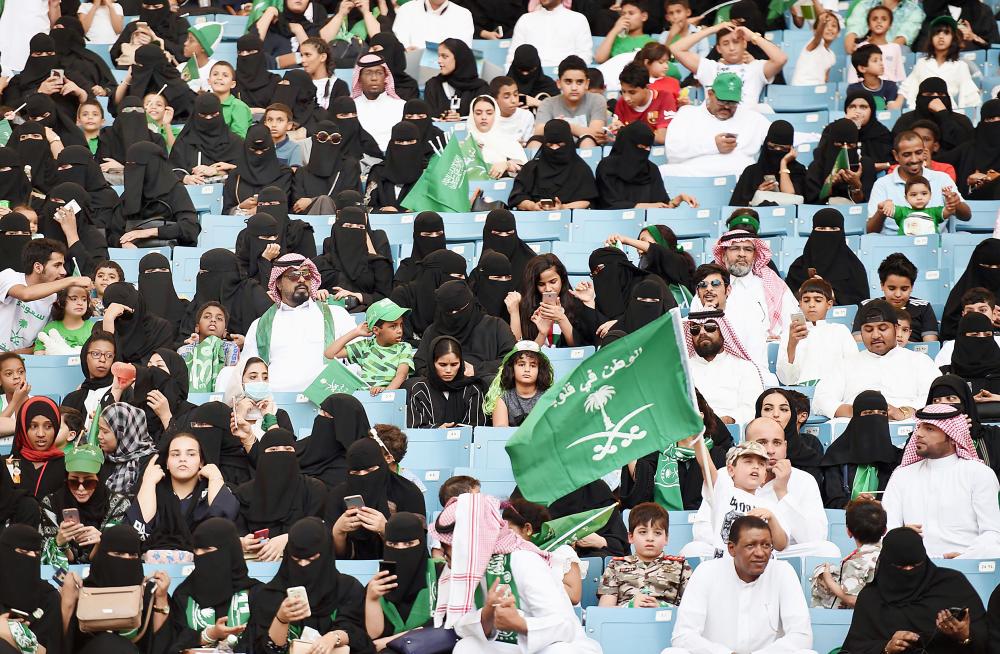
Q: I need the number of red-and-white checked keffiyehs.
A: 6